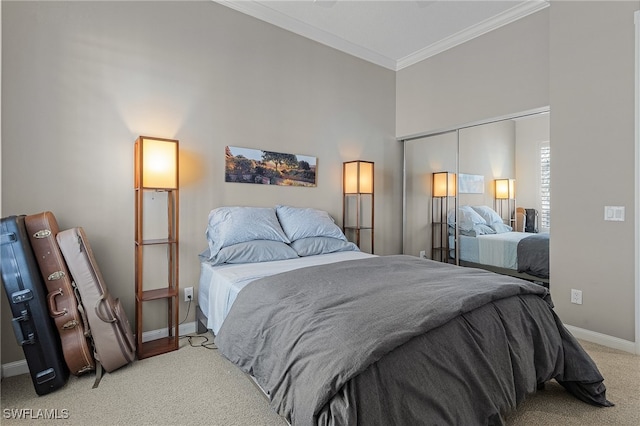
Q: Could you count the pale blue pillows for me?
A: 4